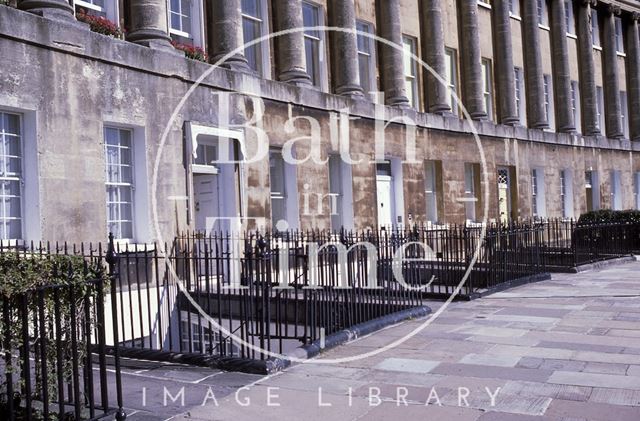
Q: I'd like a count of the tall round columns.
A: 14